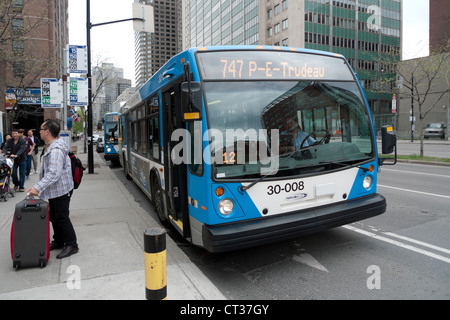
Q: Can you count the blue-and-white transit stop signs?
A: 3